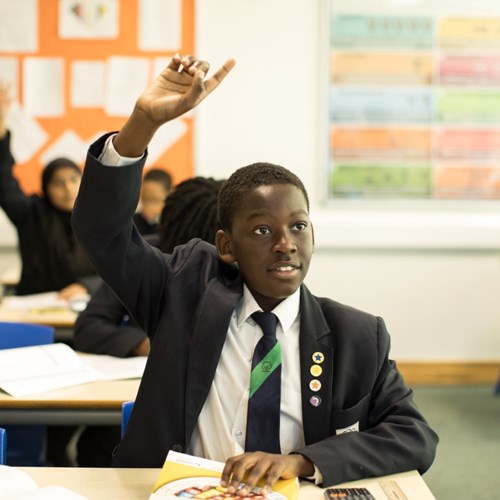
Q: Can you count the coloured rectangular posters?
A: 10